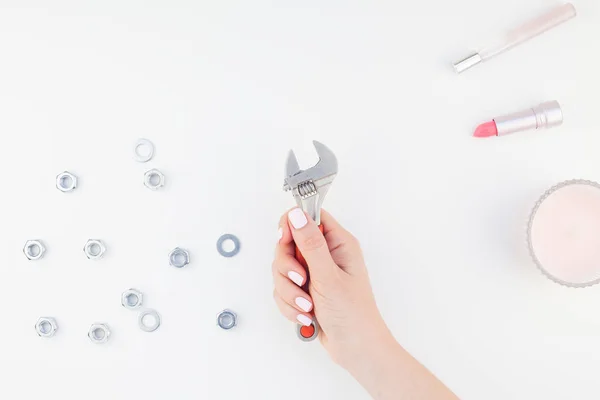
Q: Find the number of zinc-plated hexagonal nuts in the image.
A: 9